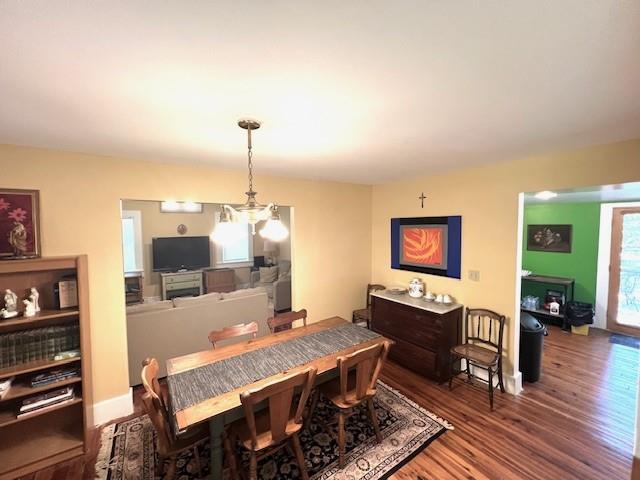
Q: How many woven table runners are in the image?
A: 1